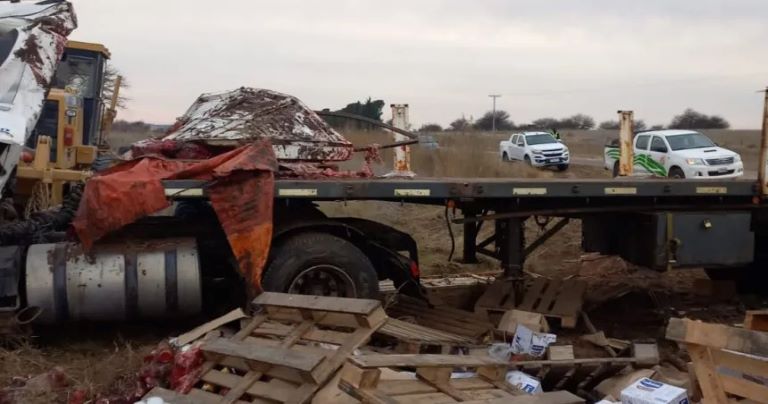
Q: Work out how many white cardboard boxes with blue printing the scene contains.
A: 3